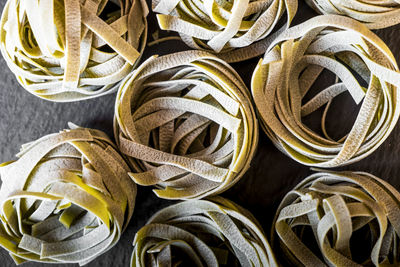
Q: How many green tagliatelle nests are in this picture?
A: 8